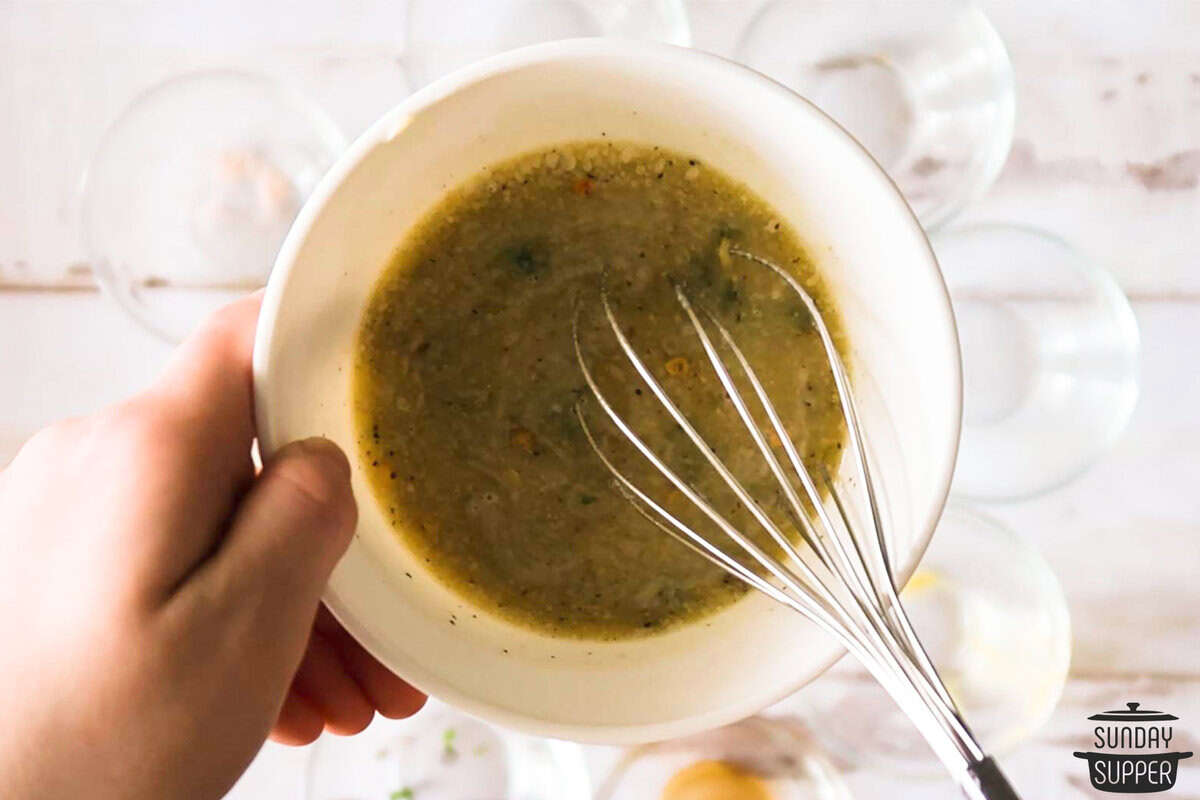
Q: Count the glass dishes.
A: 7